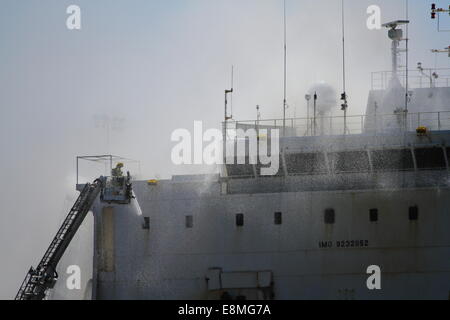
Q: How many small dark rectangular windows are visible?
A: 7